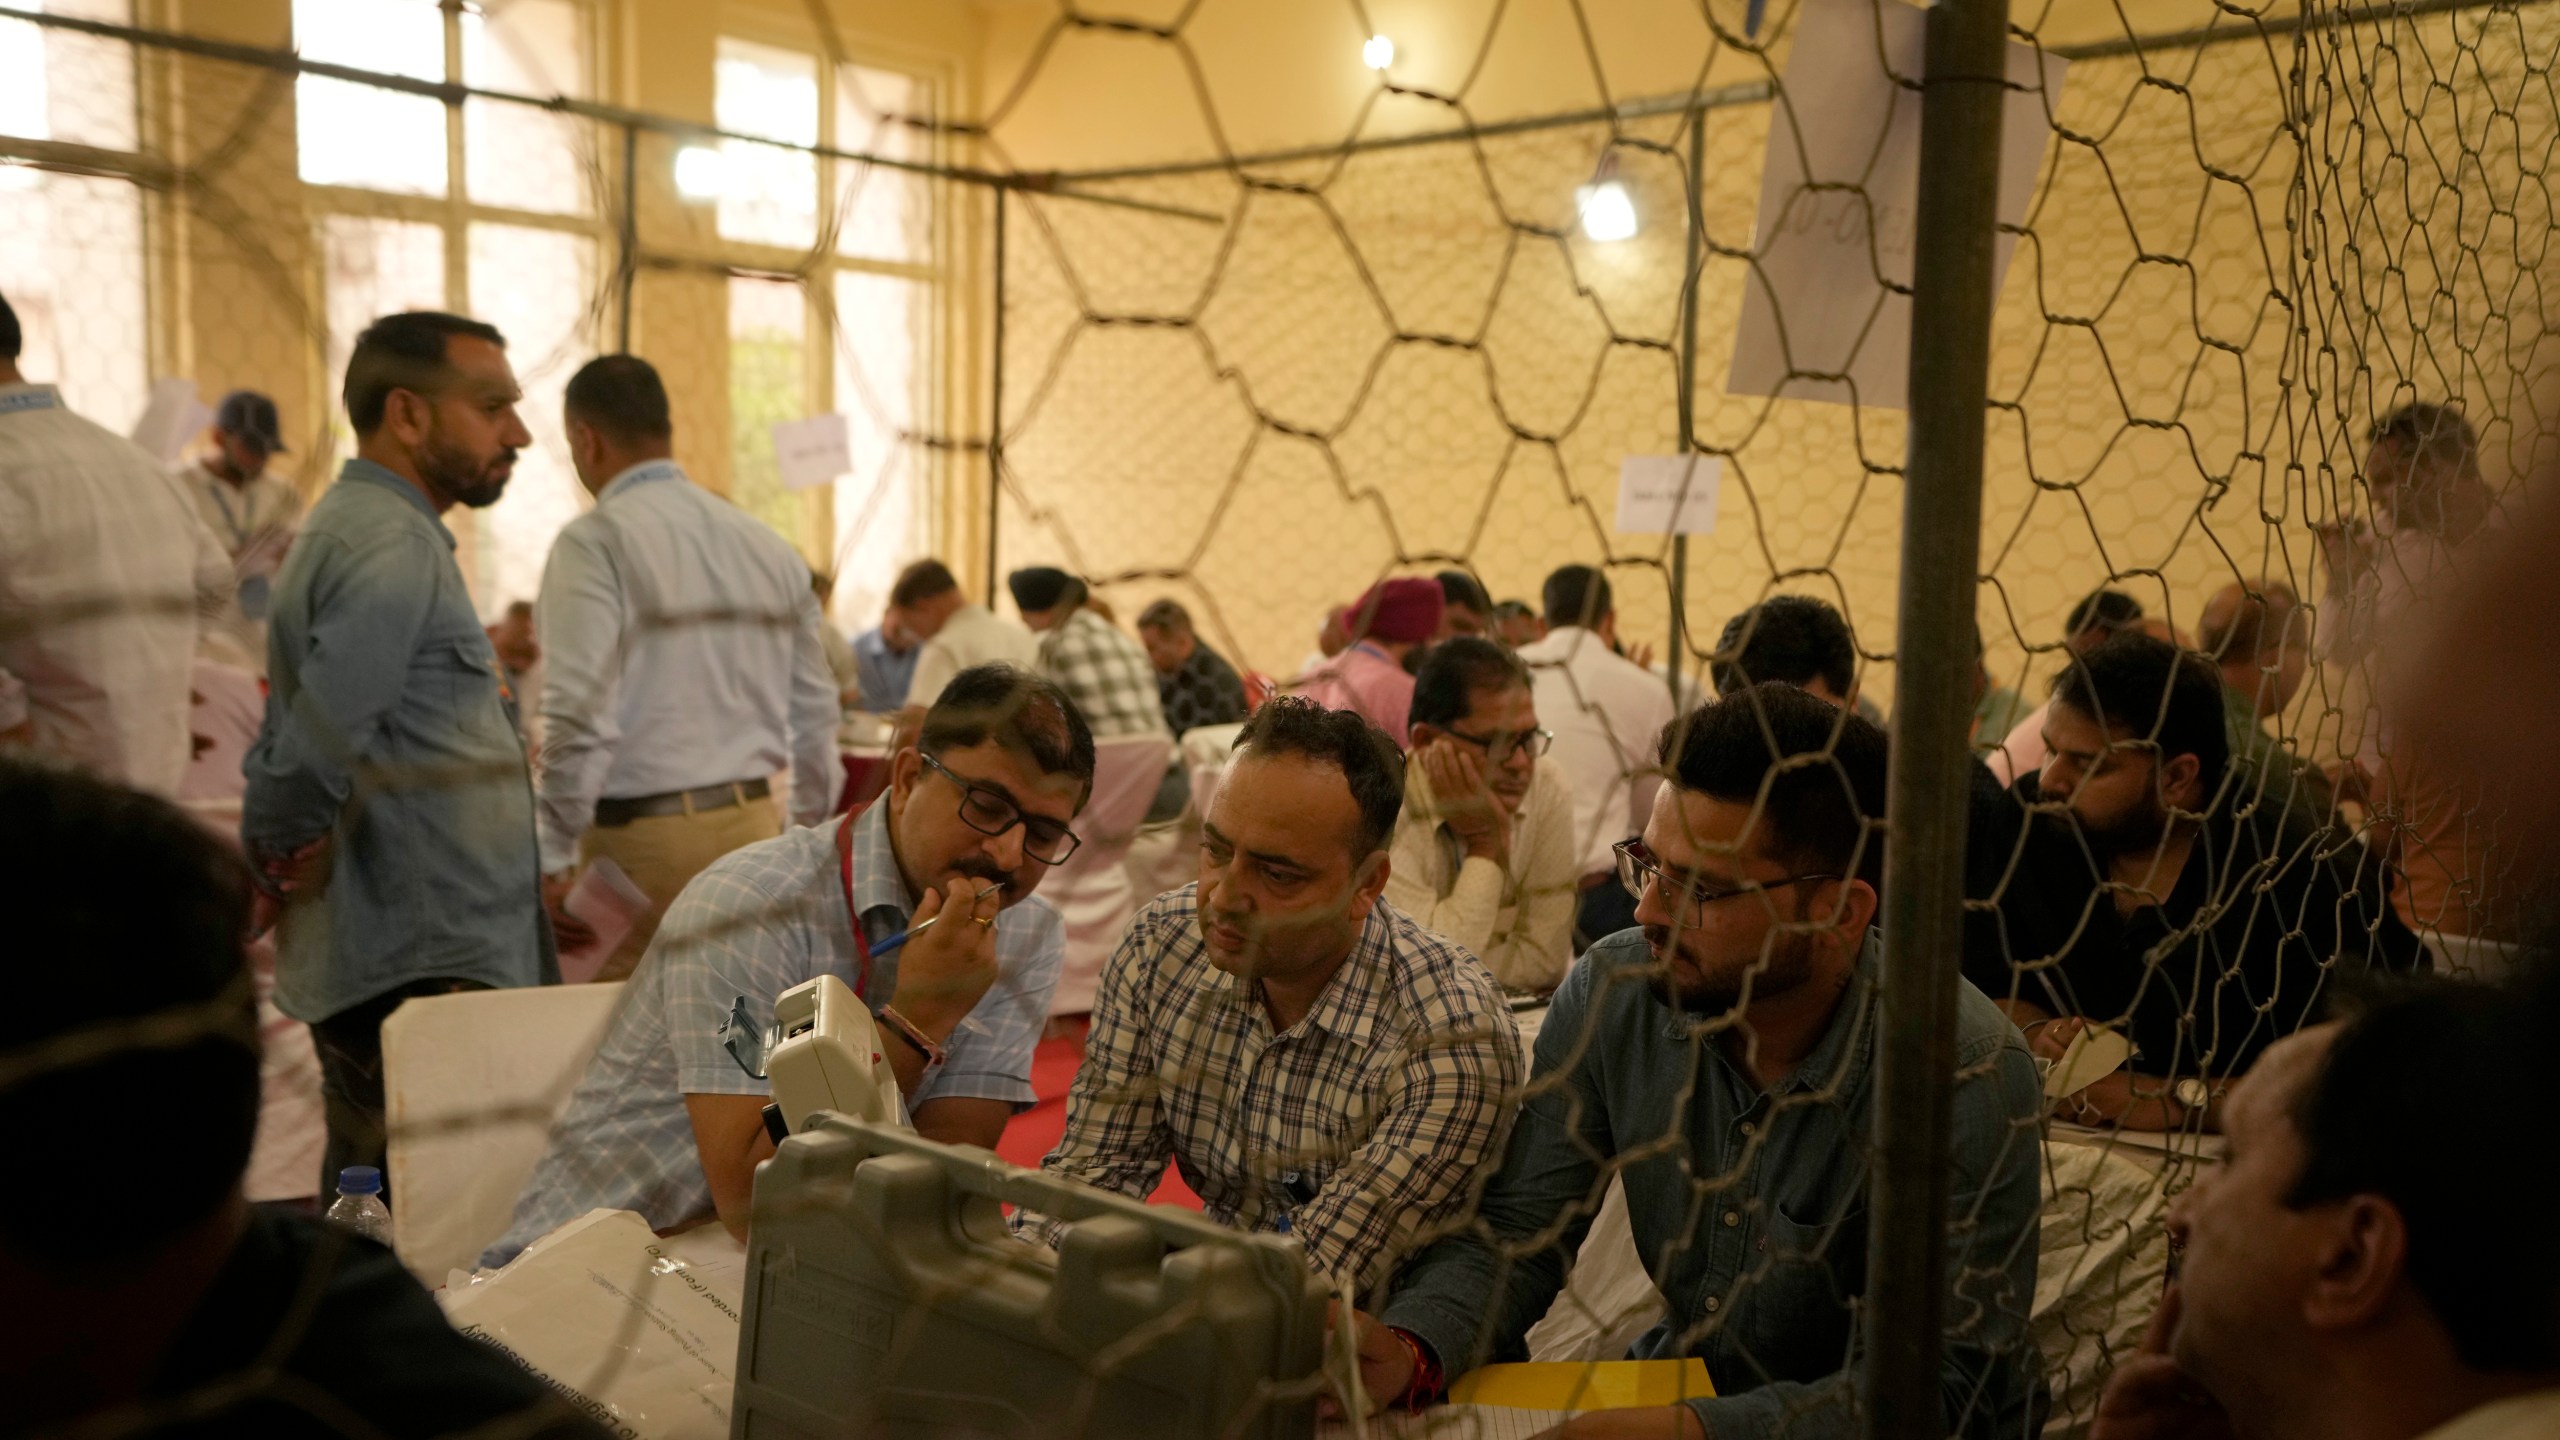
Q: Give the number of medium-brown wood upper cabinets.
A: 0